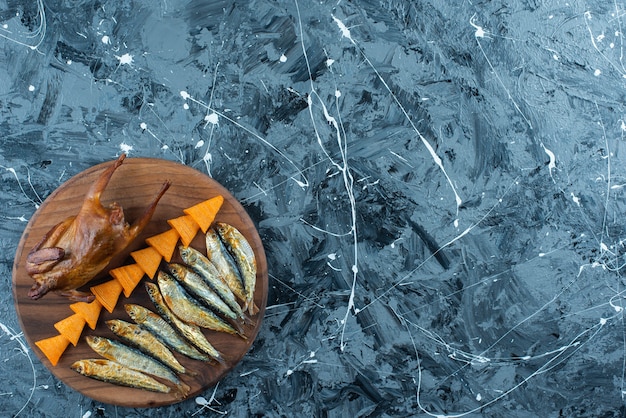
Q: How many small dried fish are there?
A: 10